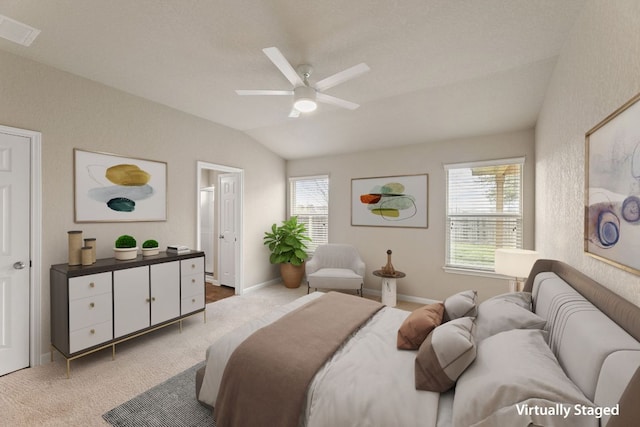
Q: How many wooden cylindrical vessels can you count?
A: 3